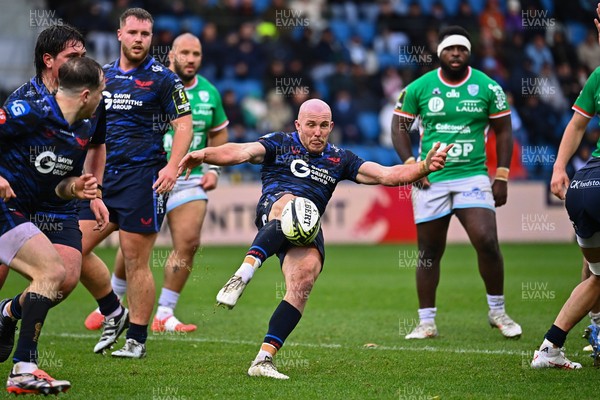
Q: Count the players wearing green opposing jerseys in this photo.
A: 3